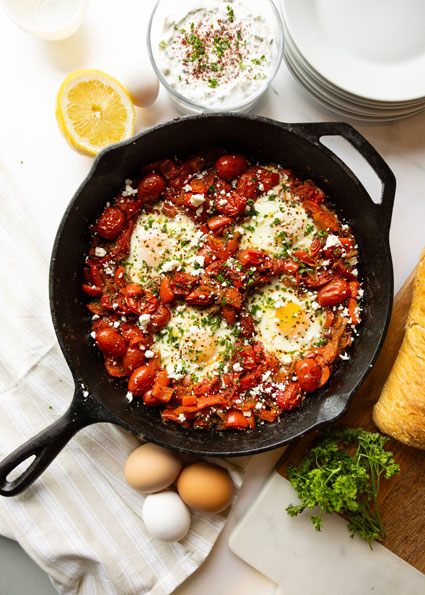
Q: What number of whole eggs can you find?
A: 4